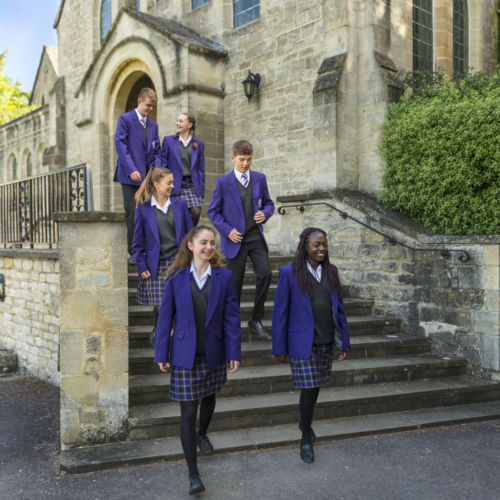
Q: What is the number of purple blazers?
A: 6